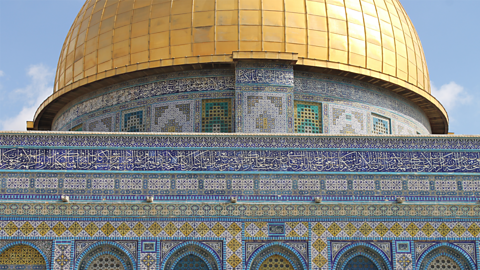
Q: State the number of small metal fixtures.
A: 5